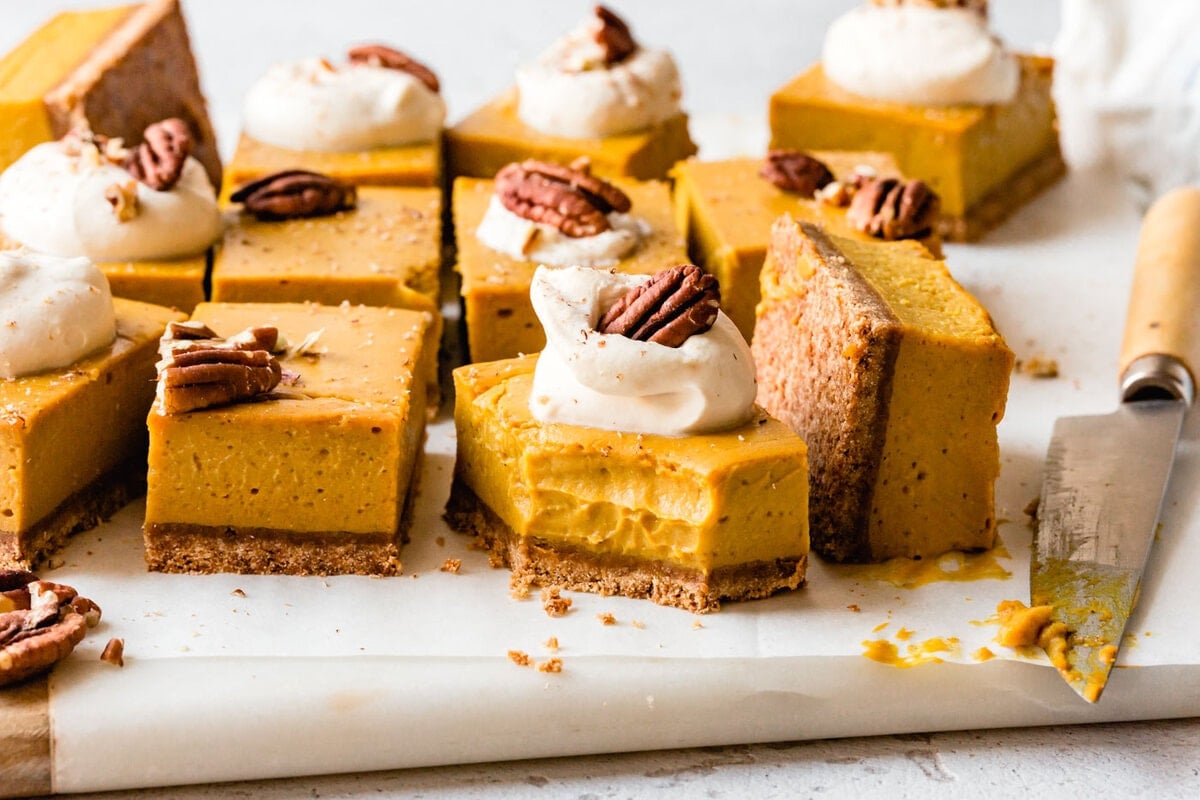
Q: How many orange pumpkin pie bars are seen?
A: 12